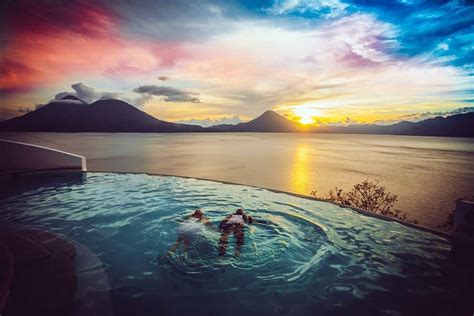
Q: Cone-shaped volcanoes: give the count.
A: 3